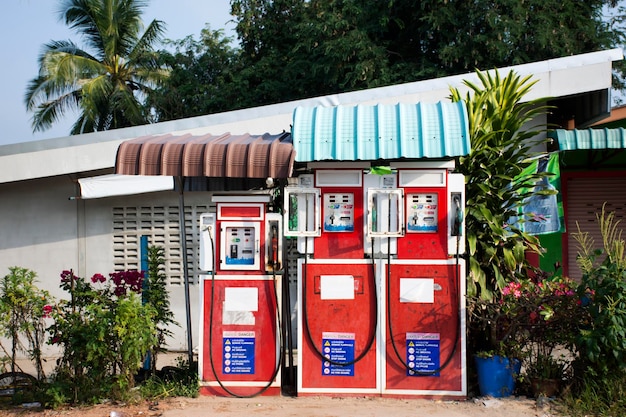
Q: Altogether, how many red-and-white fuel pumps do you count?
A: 3